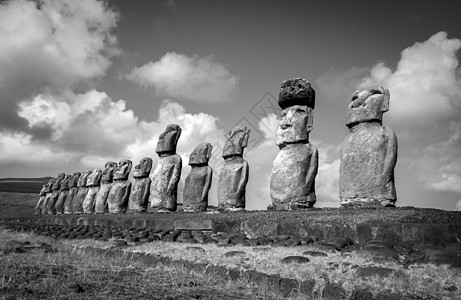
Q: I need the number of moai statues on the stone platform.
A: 15